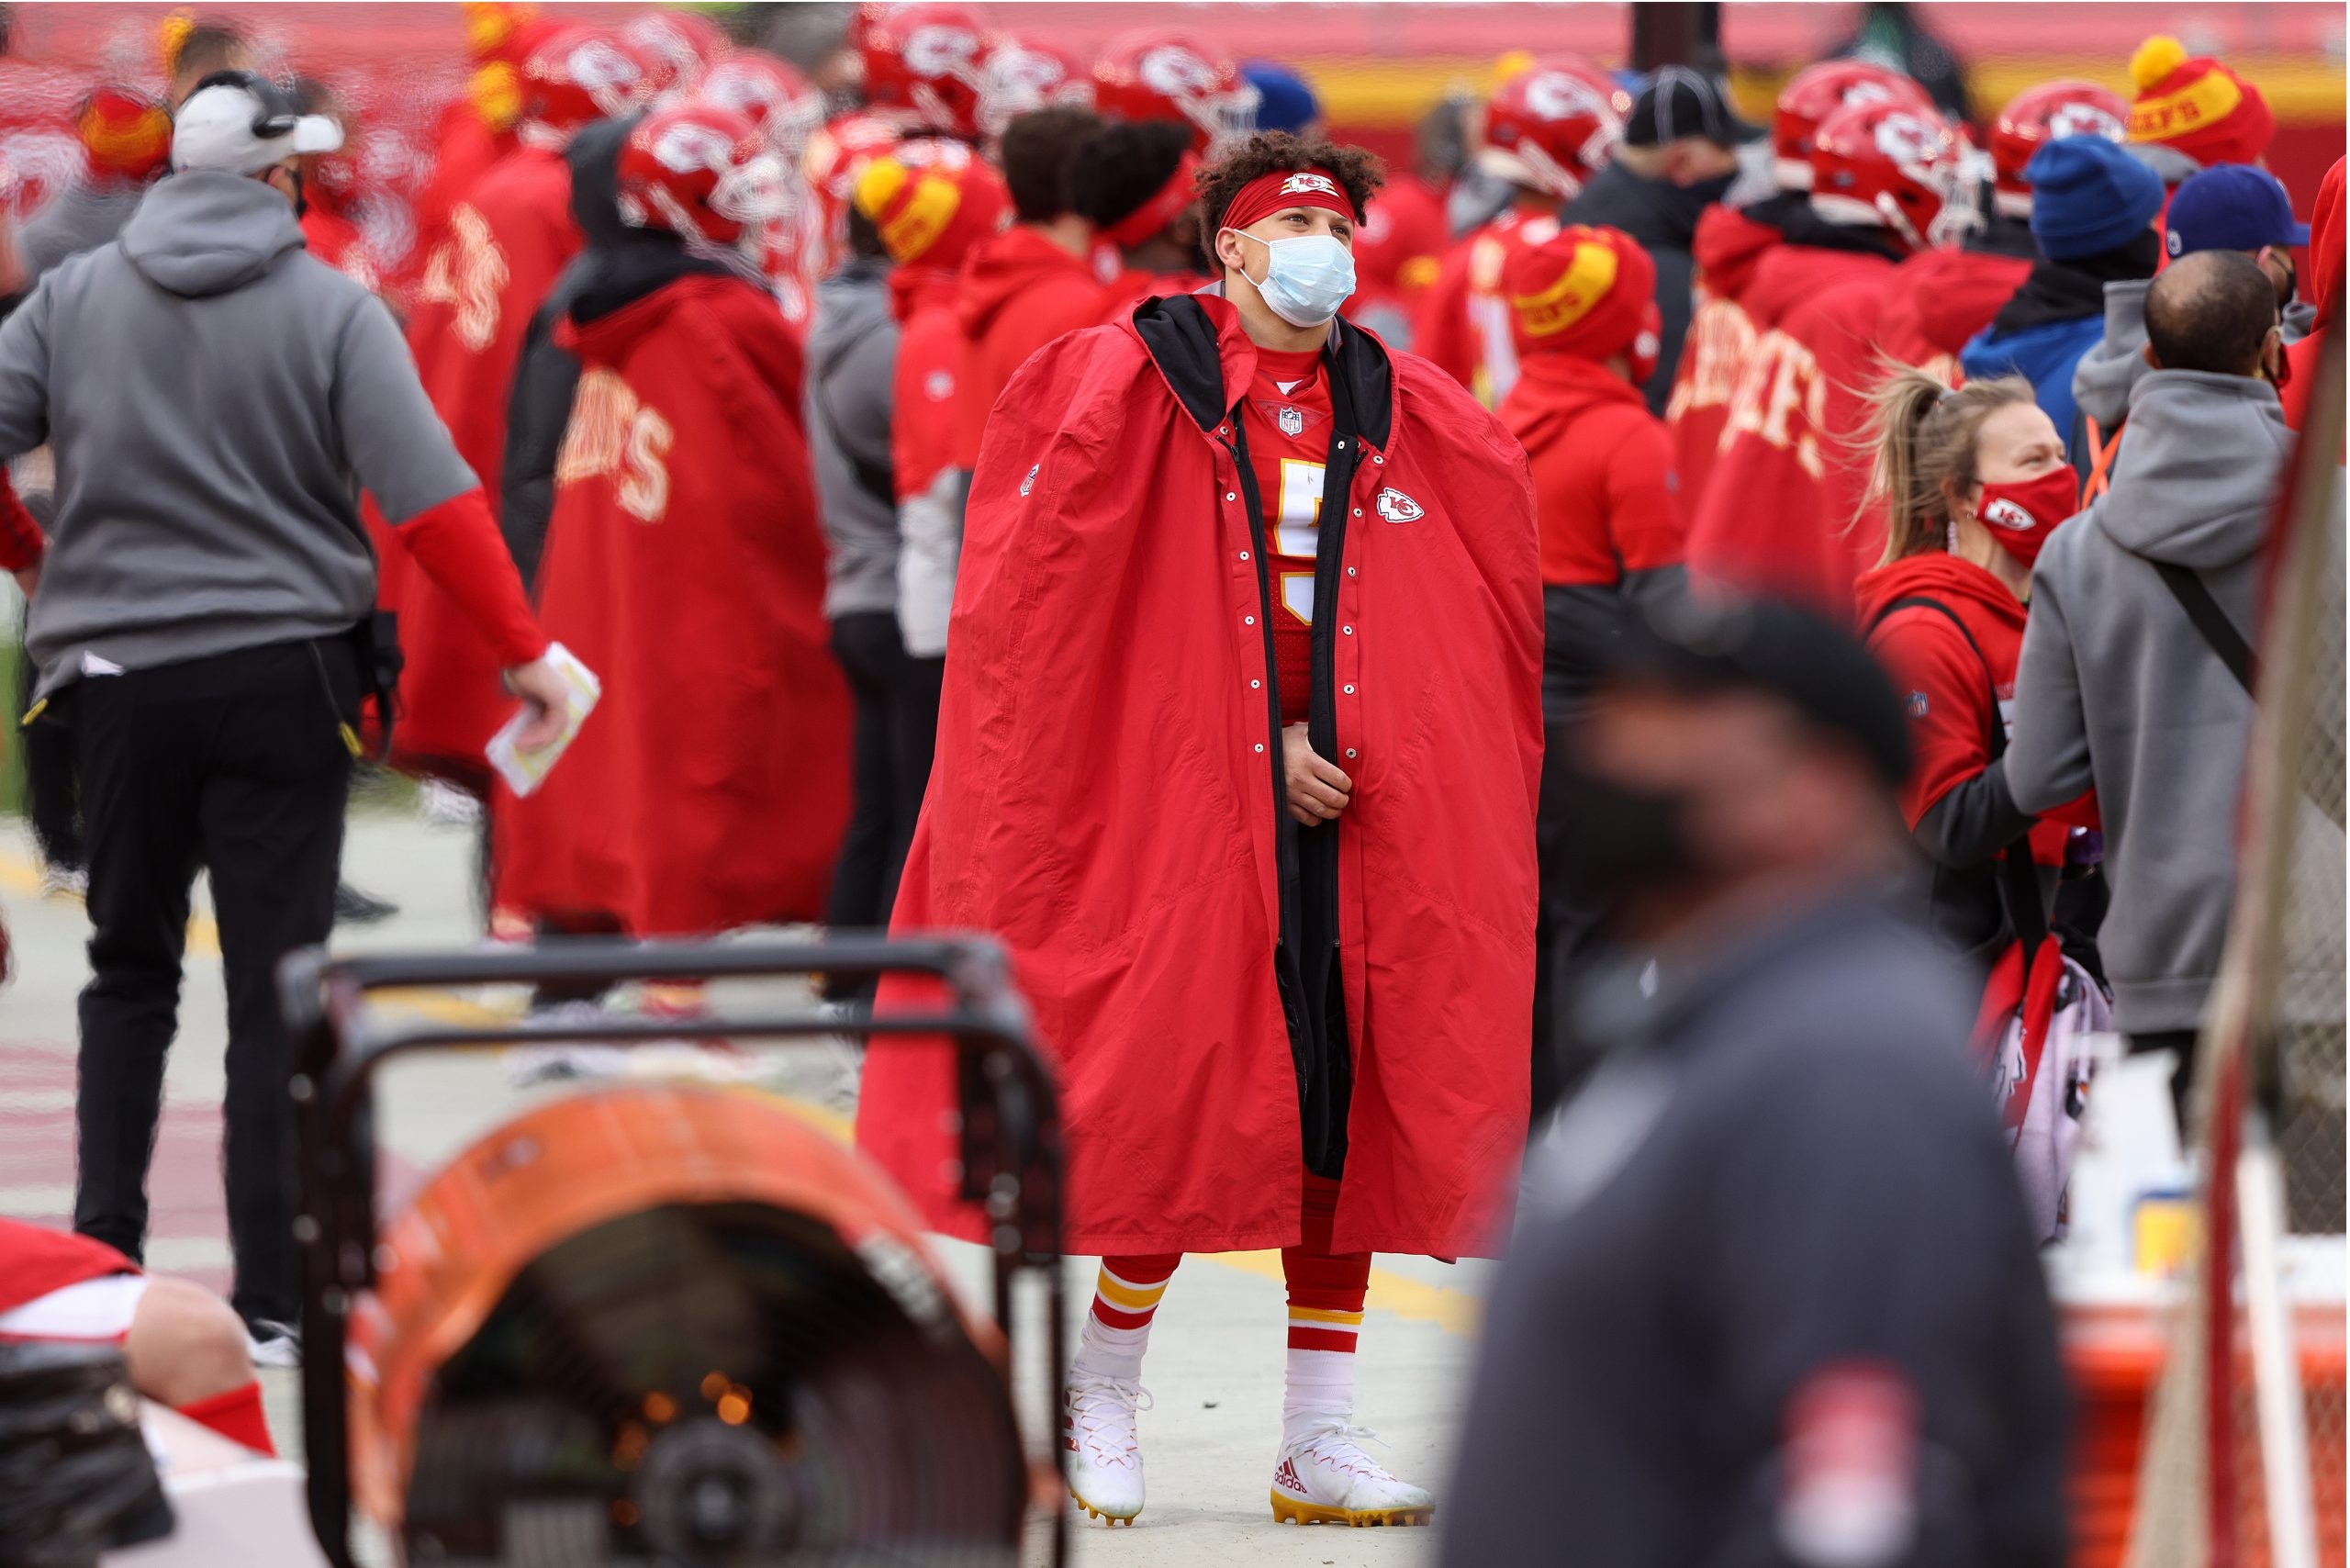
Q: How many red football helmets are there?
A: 11